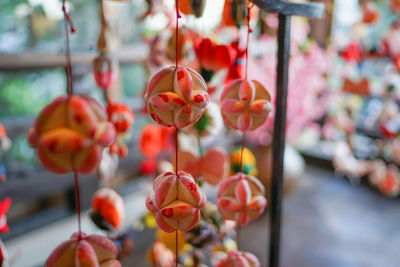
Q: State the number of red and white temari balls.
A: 7